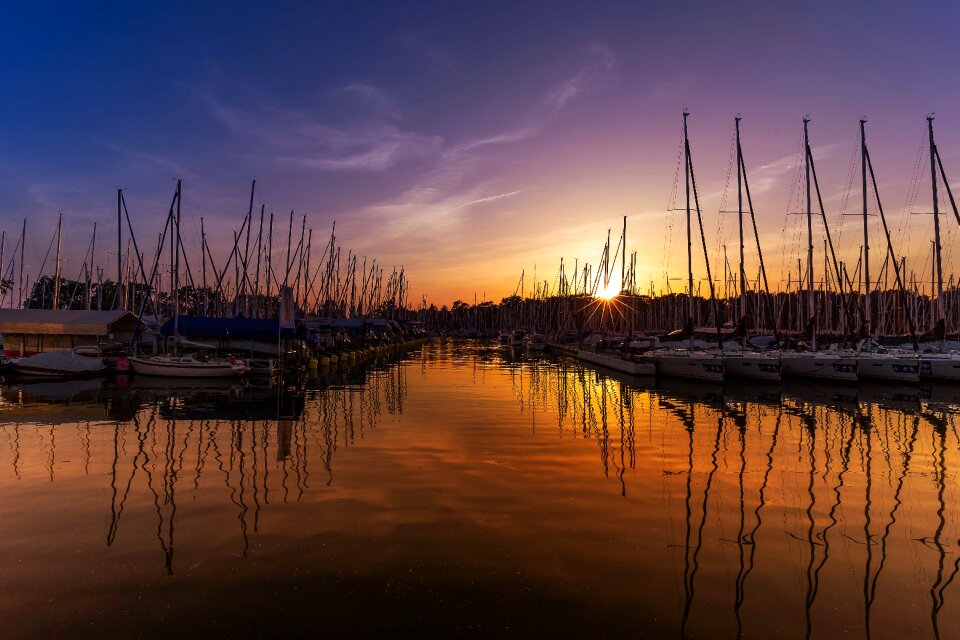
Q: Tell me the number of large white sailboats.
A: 5